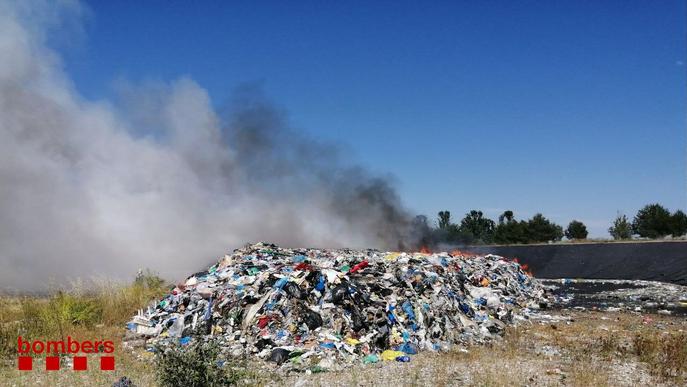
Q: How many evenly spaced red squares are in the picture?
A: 4